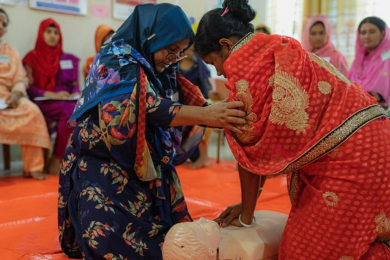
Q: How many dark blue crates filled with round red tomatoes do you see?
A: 0